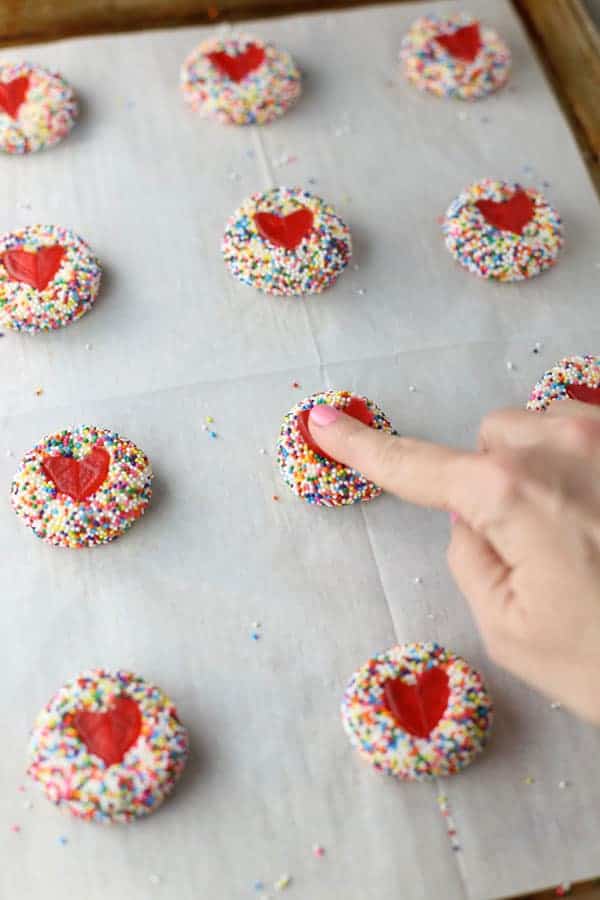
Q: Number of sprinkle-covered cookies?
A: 11